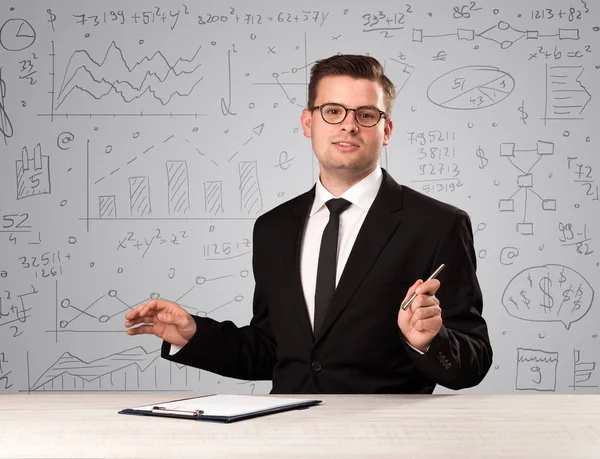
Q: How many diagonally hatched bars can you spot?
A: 5